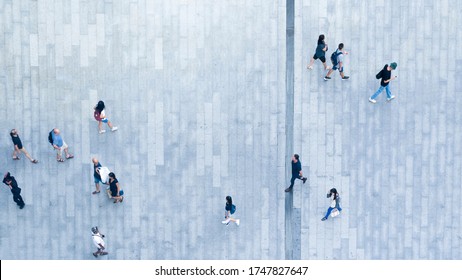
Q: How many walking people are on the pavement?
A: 13